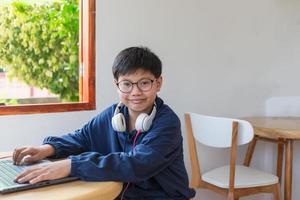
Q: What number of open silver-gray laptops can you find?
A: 1